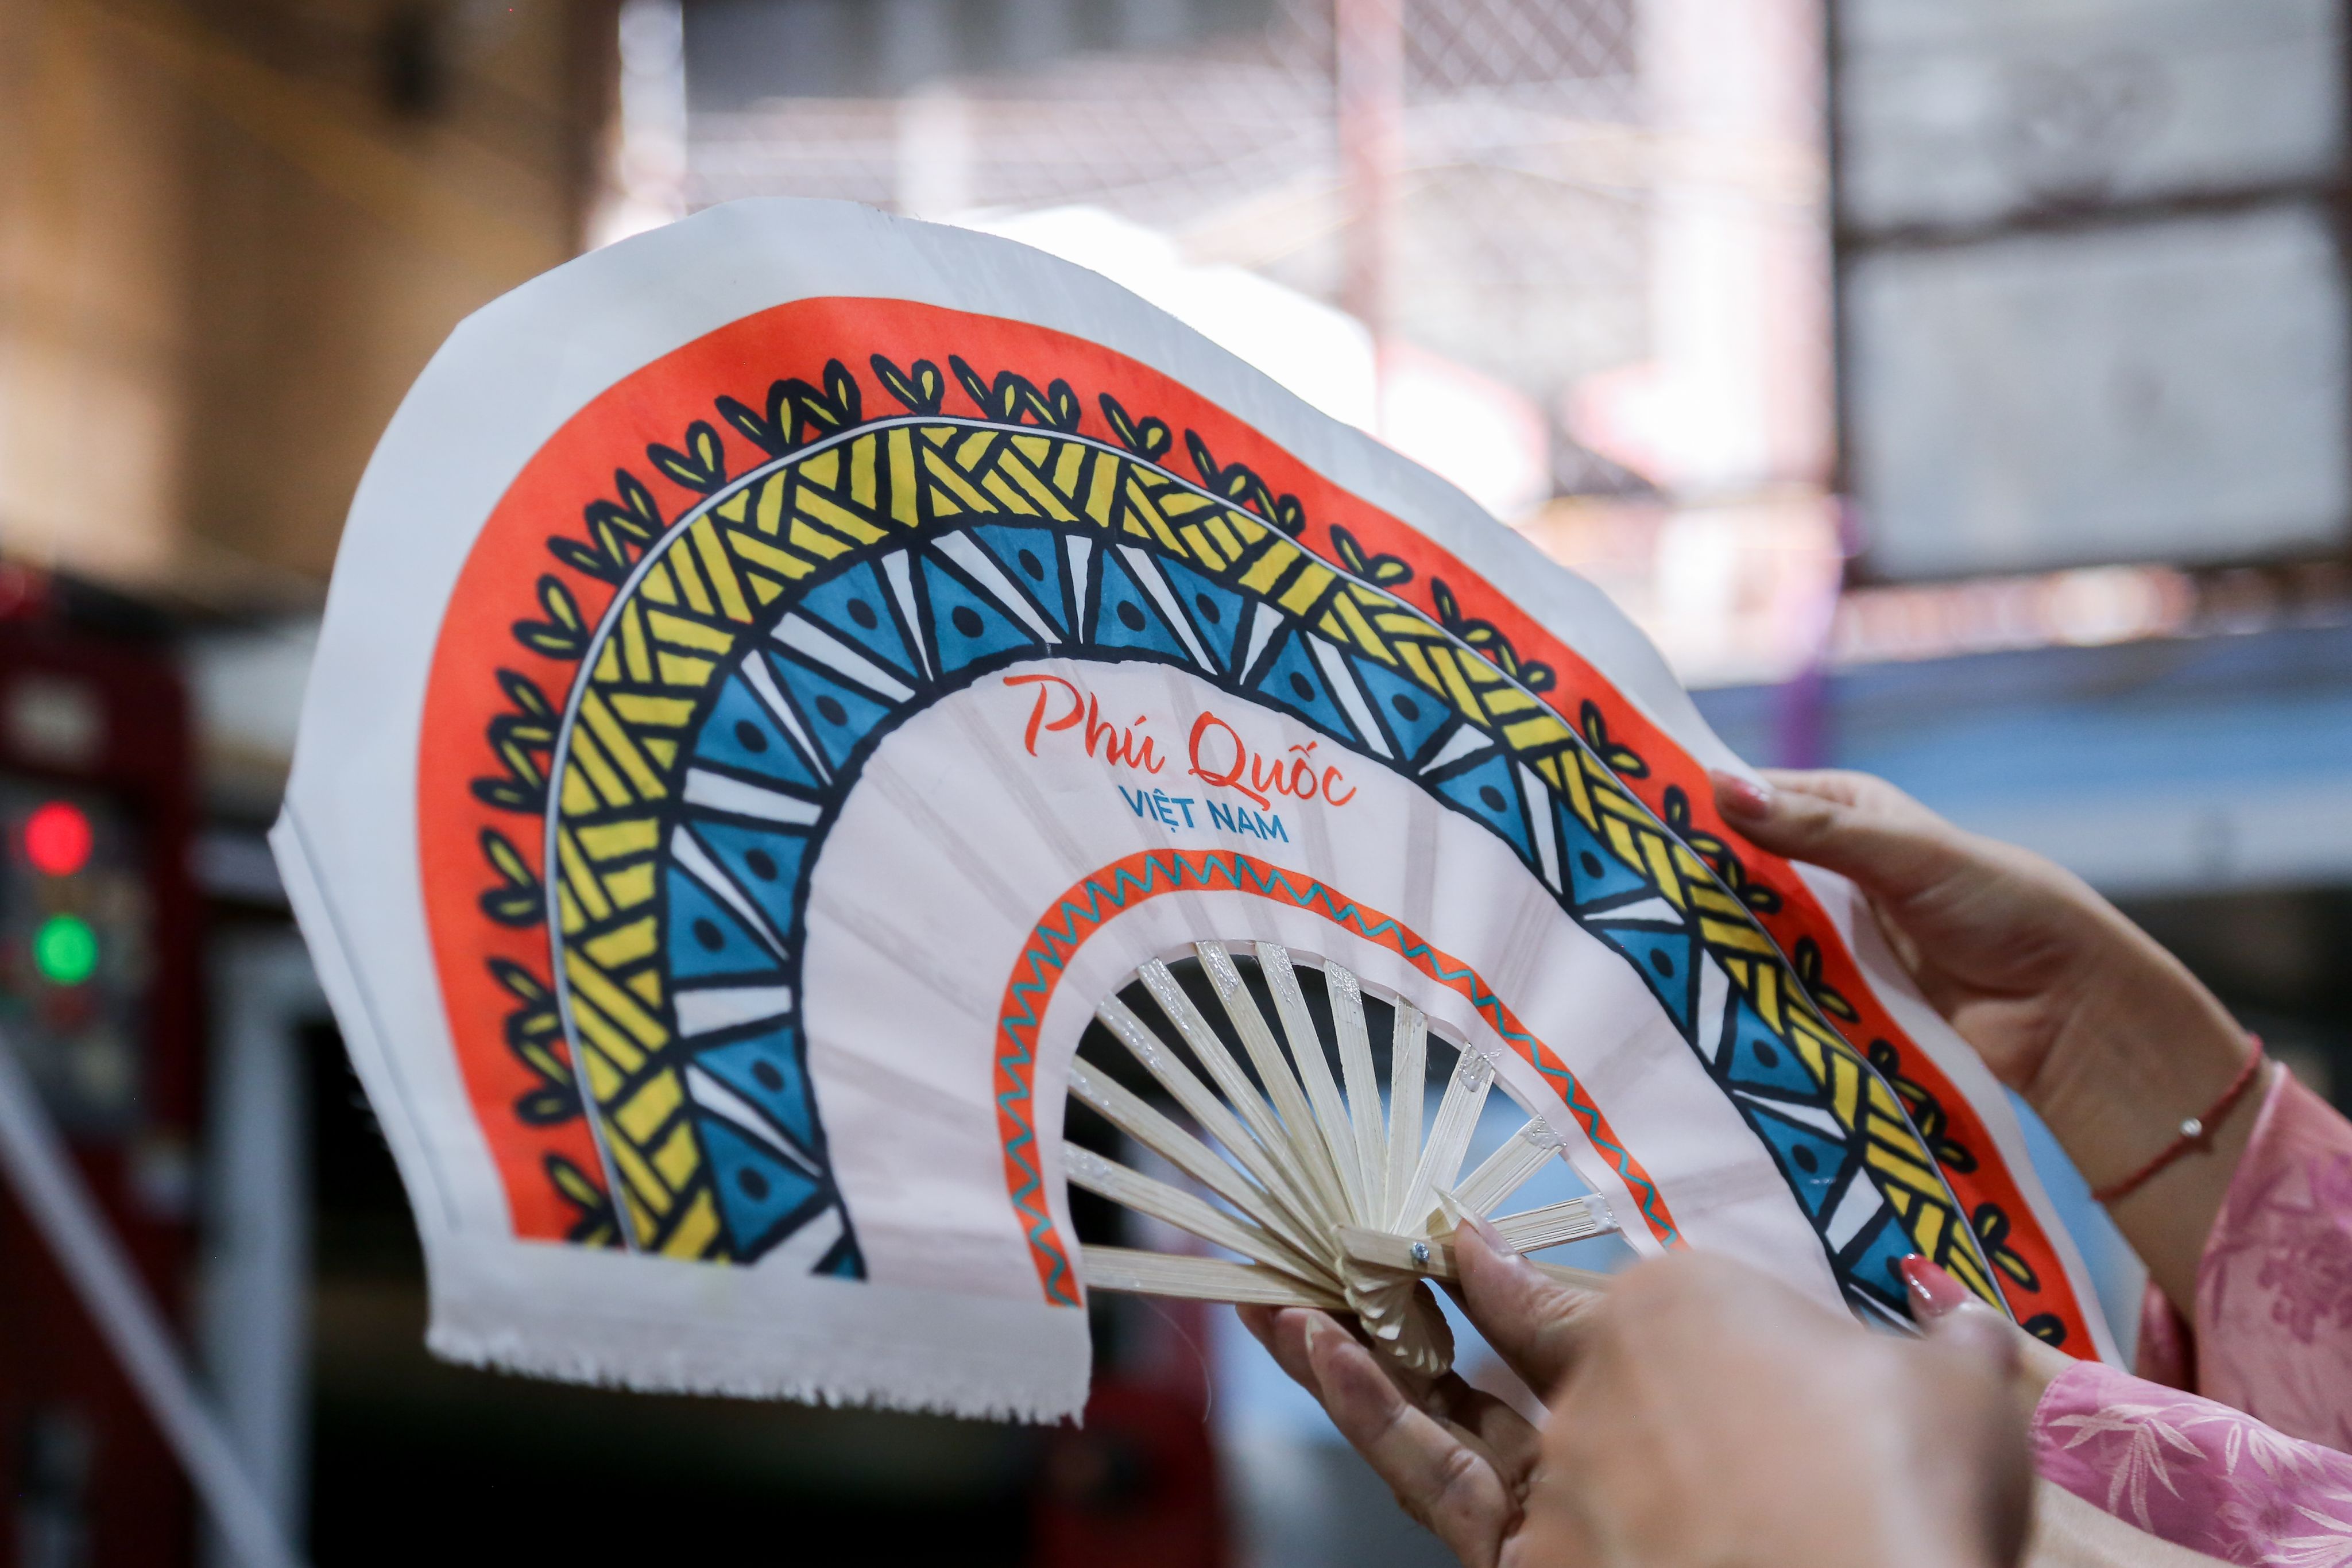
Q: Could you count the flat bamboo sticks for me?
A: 13